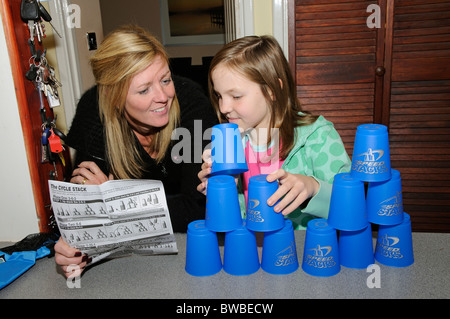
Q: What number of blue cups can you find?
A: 12